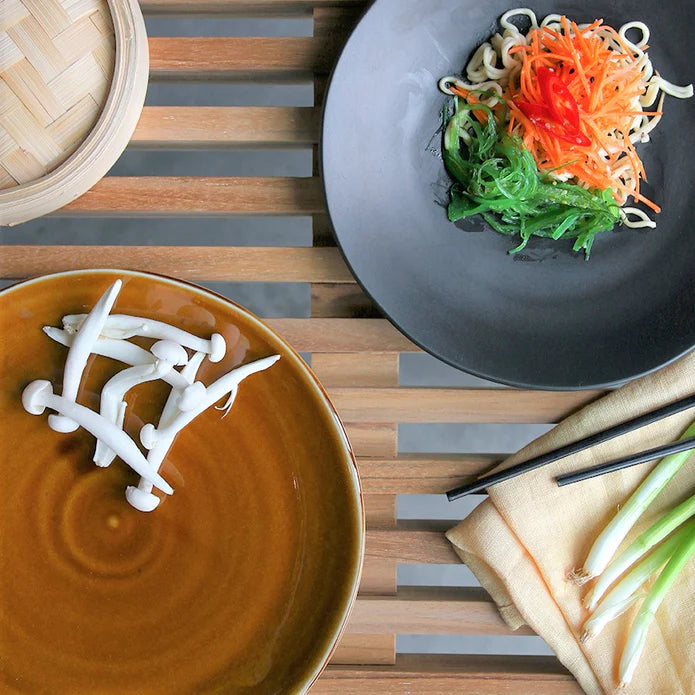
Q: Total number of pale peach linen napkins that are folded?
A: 1